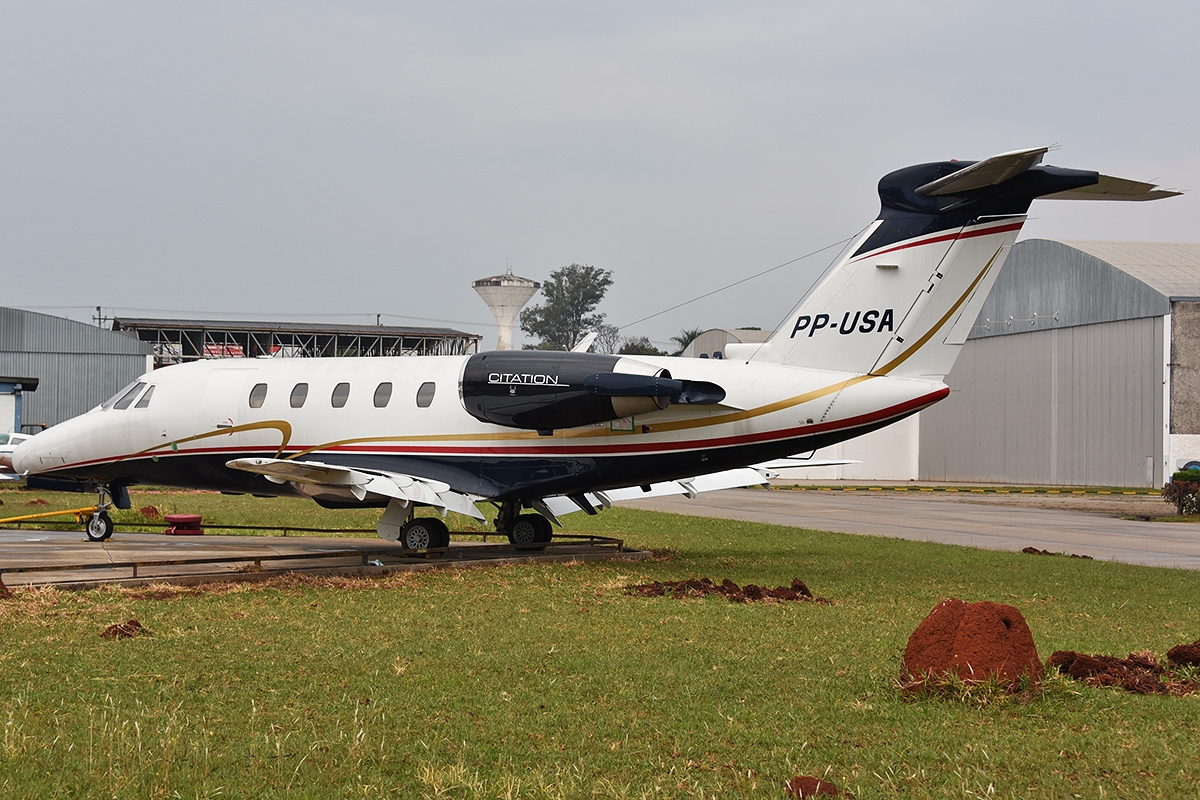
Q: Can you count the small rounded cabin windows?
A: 5